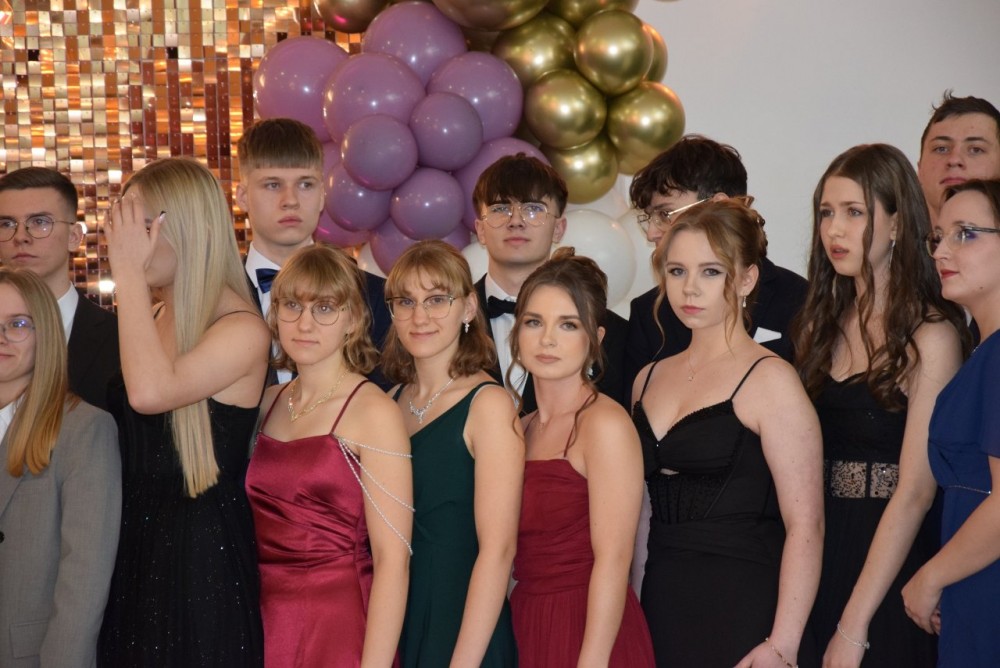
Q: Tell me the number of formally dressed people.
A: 13